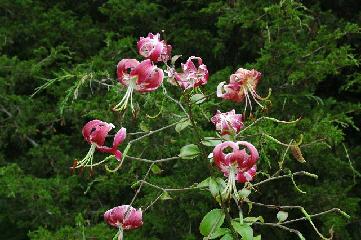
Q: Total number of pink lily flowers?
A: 8